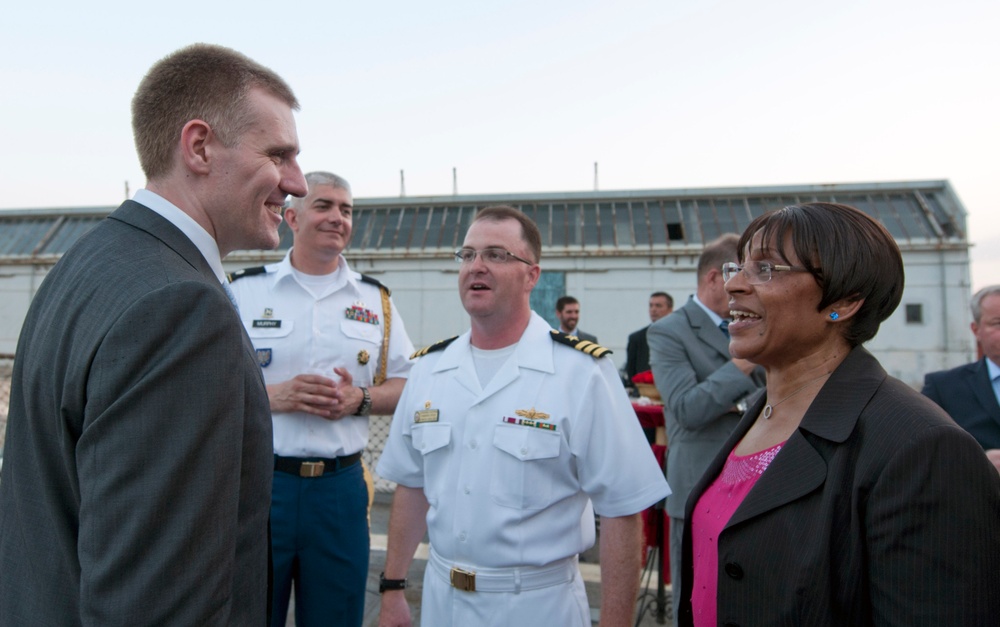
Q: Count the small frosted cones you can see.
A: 0